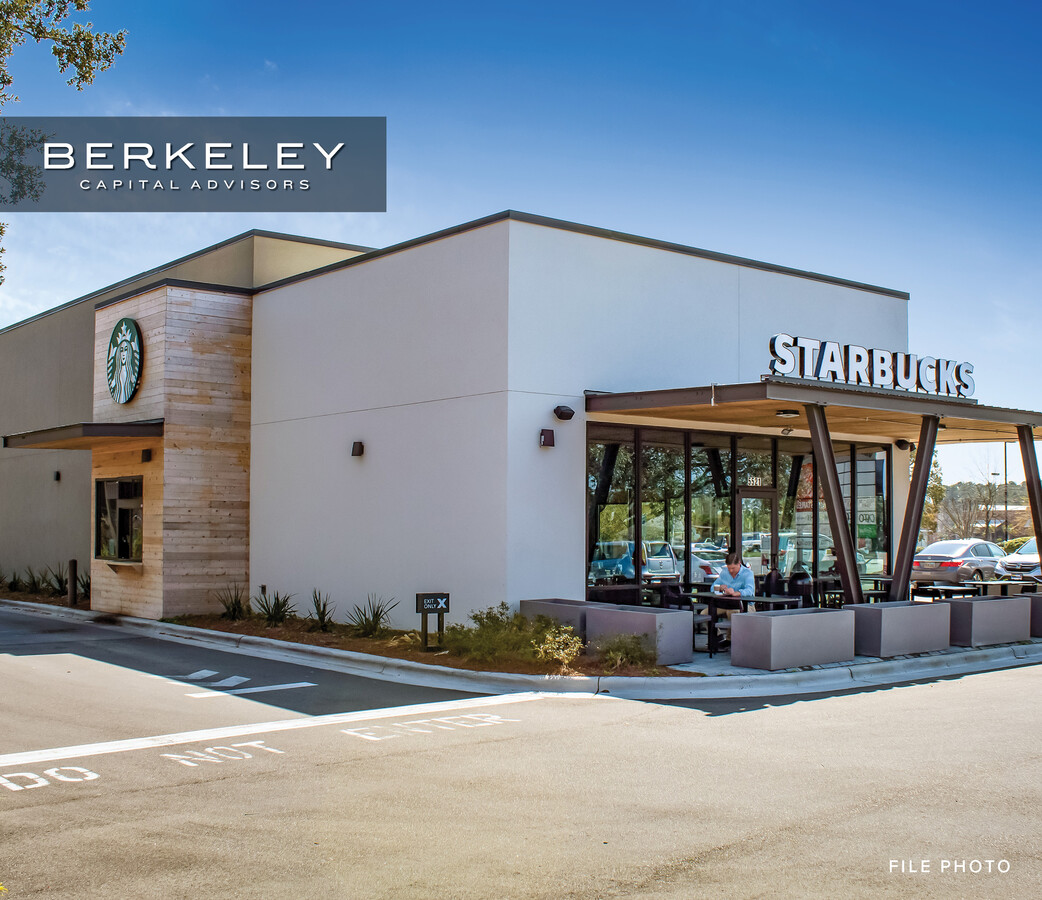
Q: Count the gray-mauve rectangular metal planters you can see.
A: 6